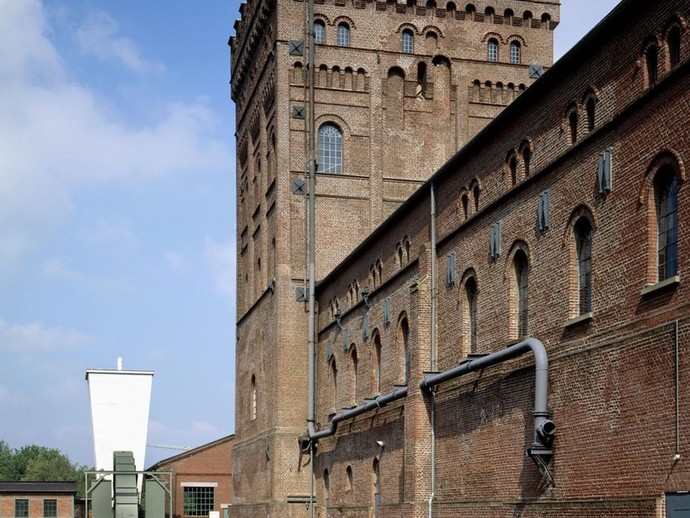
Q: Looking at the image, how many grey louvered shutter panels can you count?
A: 8